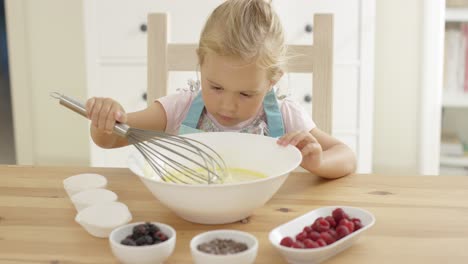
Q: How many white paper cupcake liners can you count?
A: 3